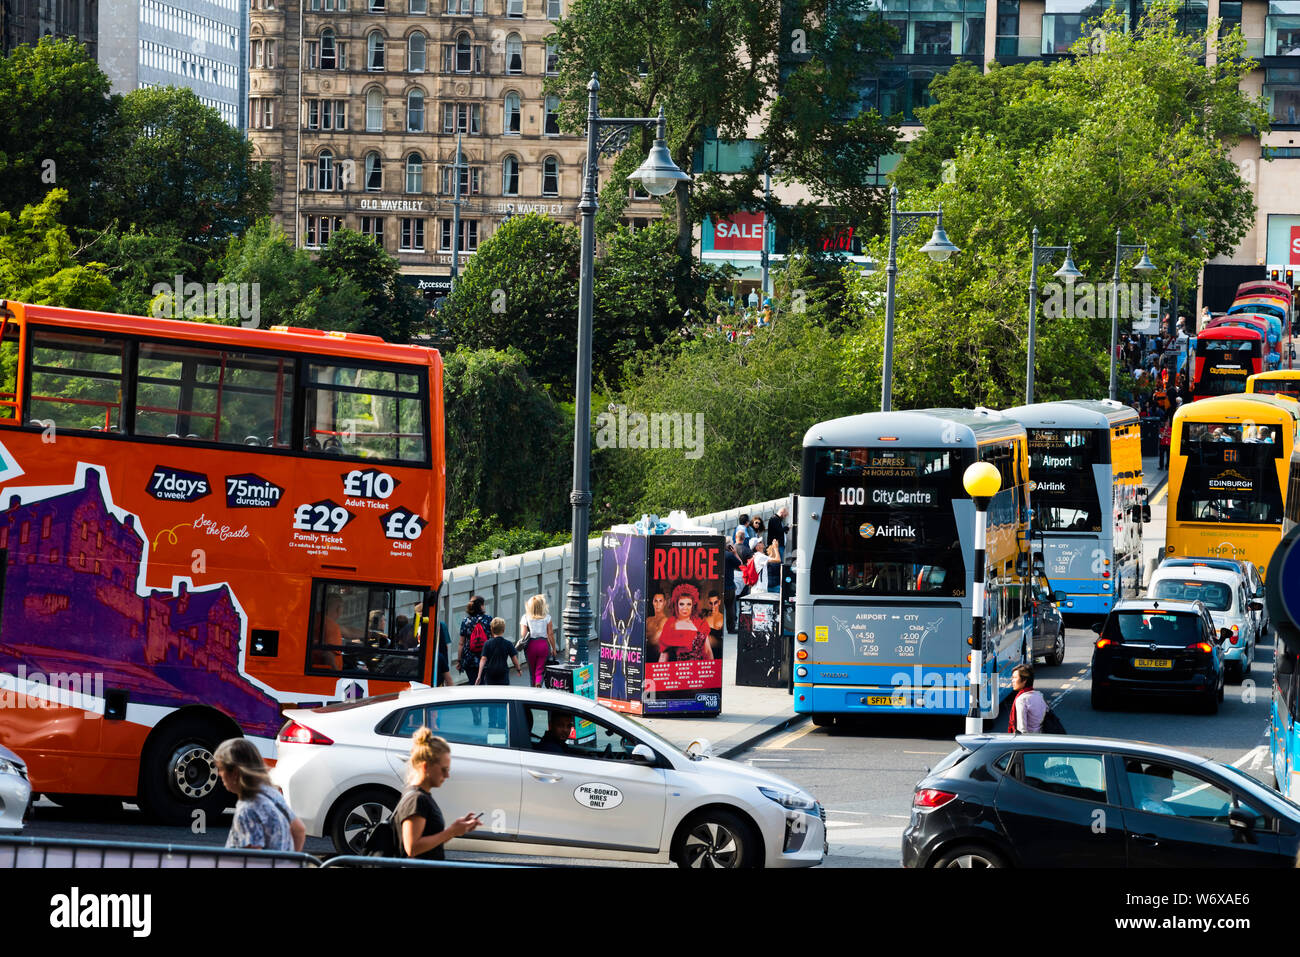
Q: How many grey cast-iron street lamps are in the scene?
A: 4